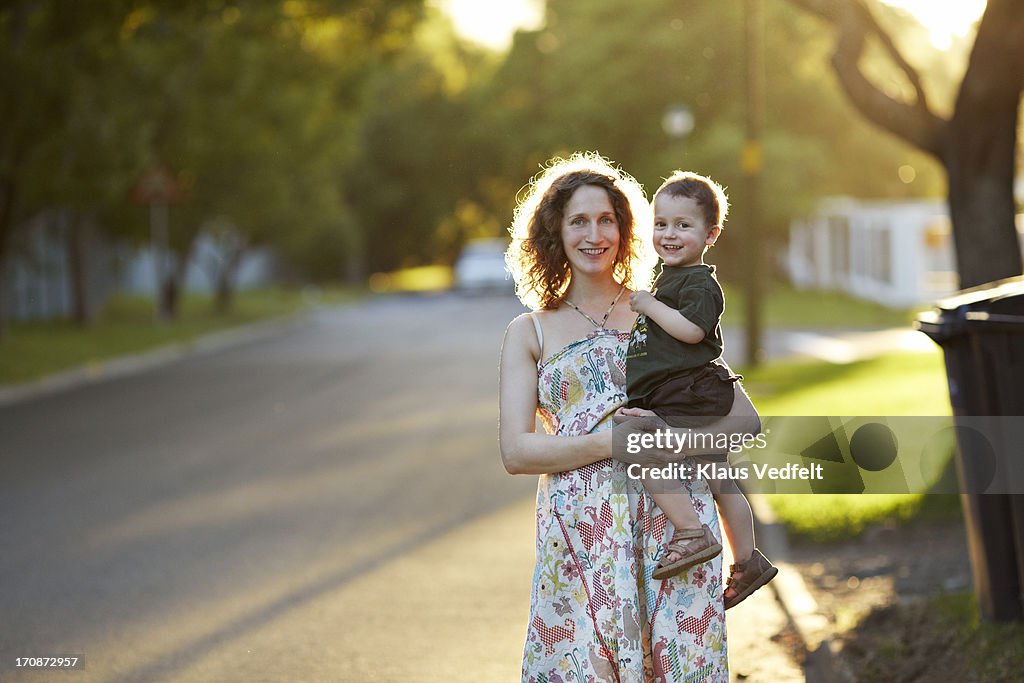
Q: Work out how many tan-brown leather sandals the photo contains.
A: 2